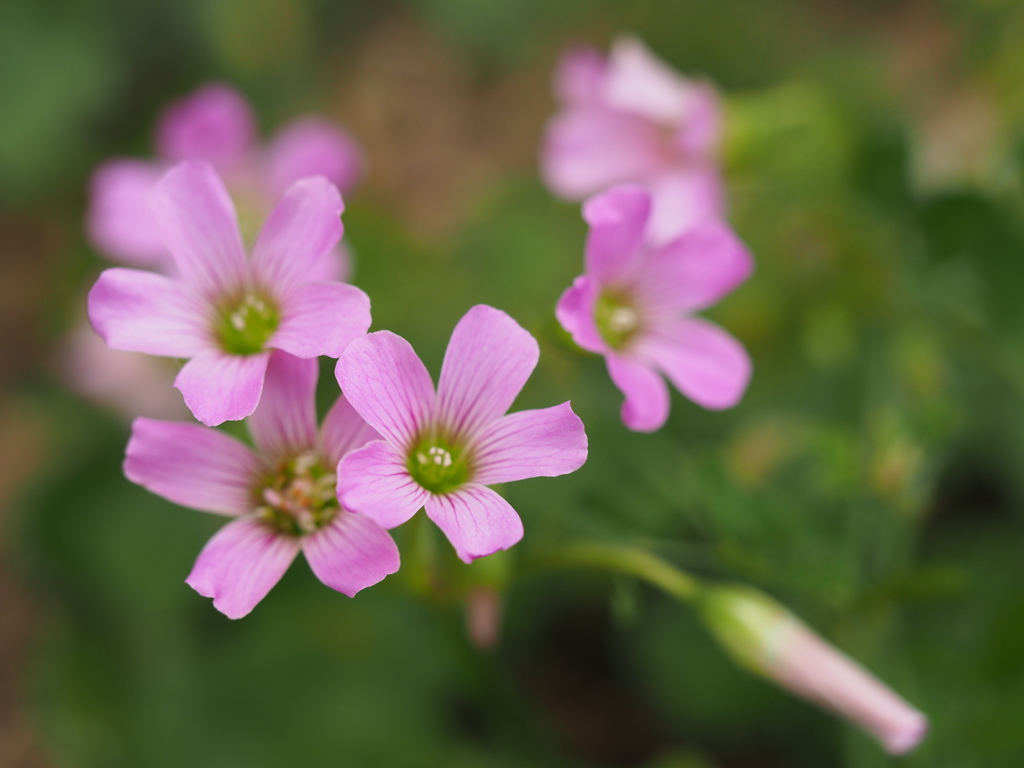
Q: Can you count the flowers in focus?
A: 3